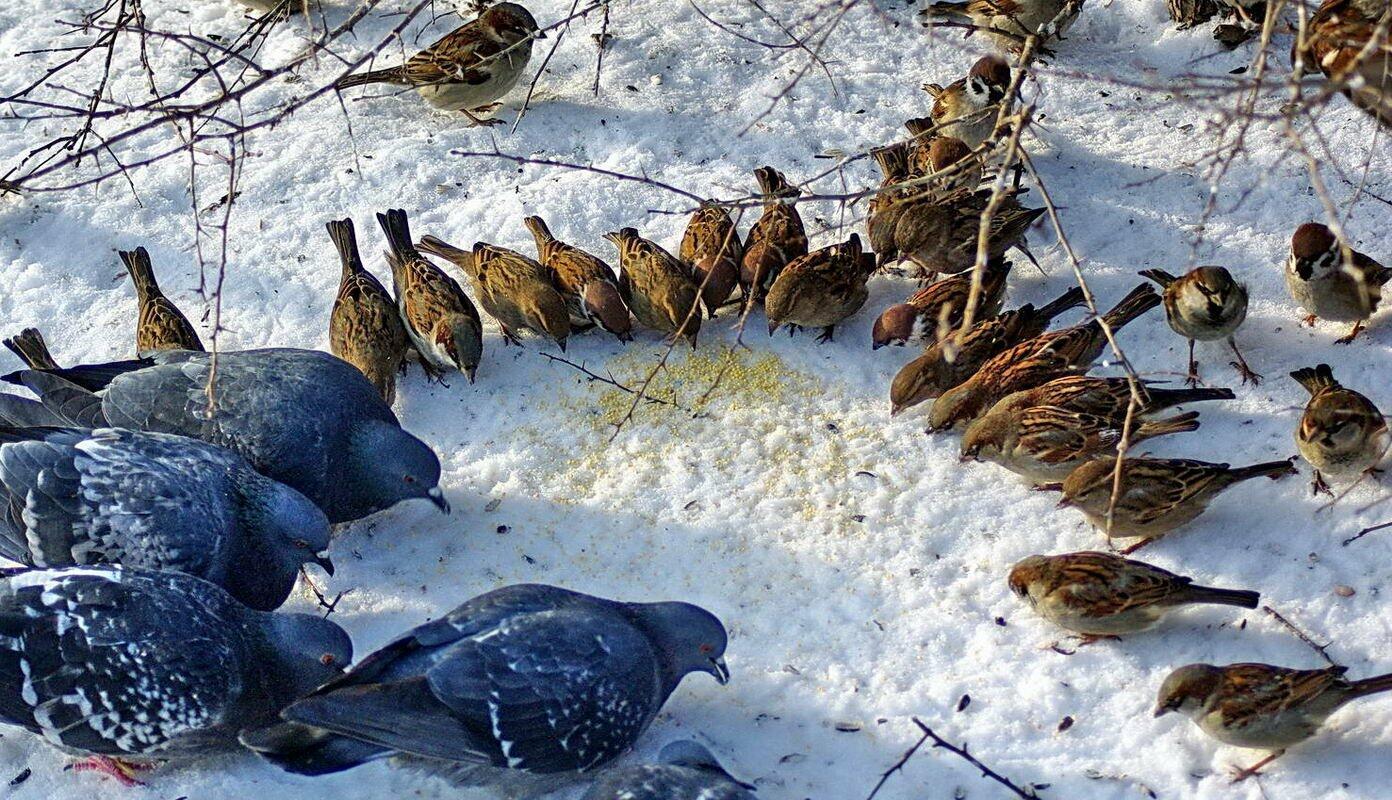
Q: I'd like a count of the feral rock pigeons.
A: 5